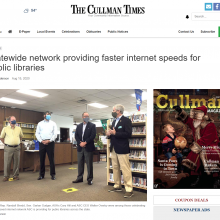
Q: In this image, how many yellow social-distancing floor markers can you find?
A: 3